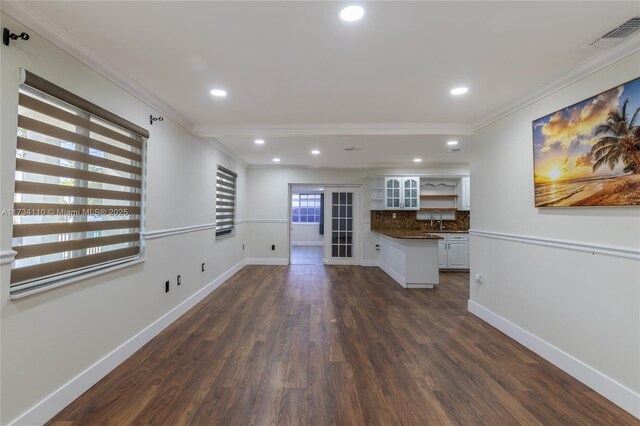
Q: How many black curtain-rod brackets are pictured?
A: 2